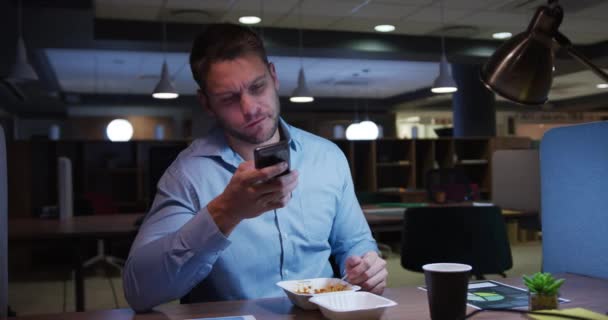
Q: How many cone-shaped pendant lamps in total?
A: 4